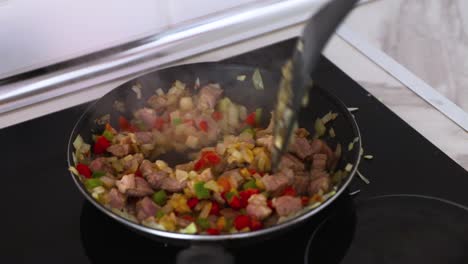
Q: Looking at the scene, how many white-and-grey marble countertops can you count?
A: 1